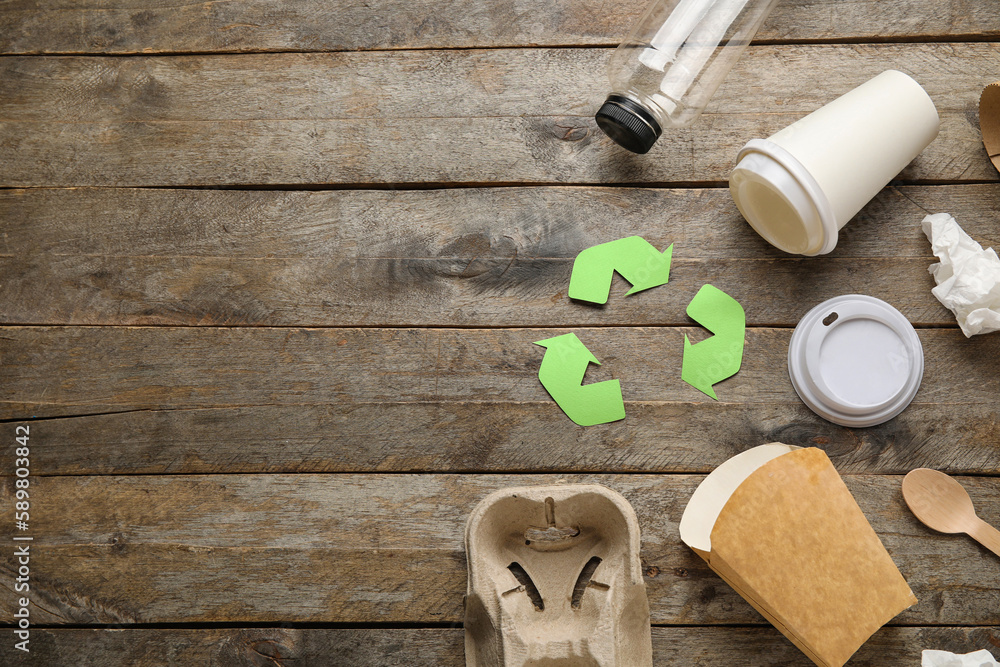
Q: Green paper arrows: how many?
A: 3